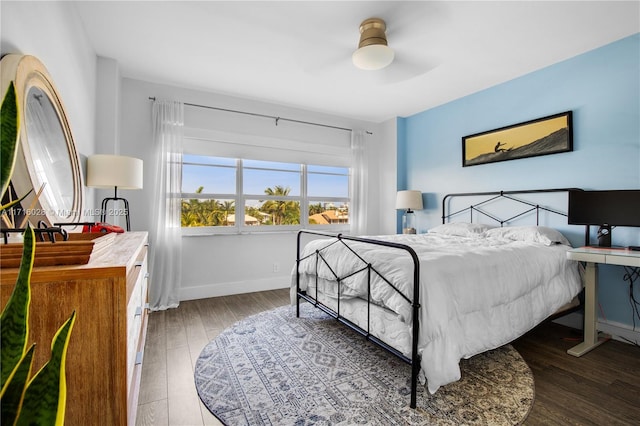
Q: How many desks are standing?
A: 1